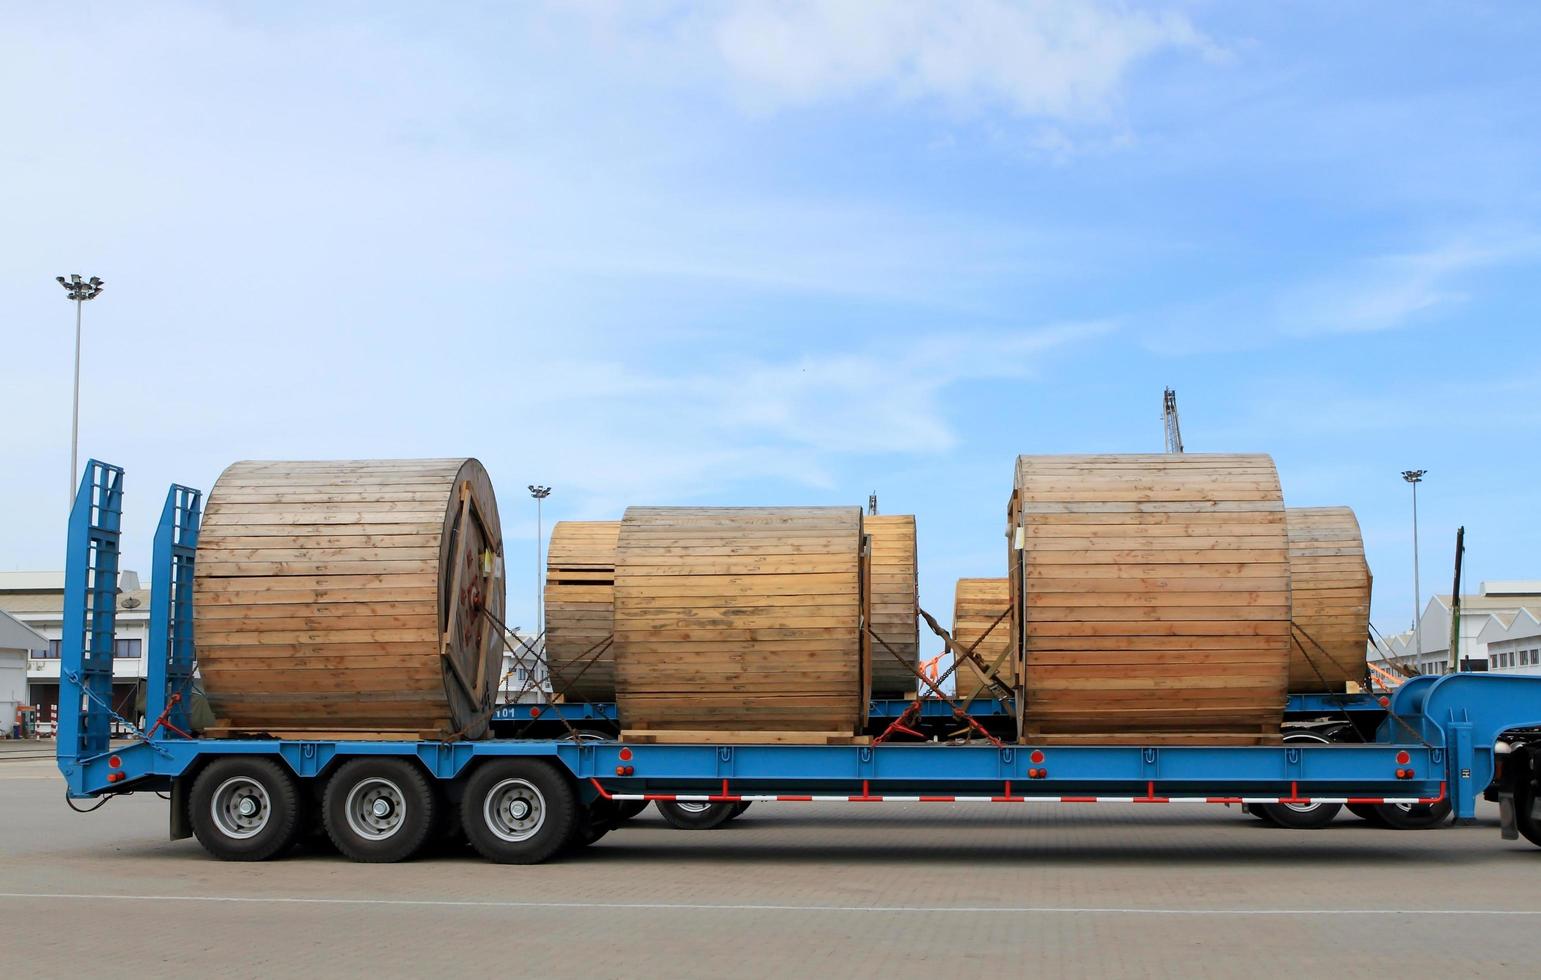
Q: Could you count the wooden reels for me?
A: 7